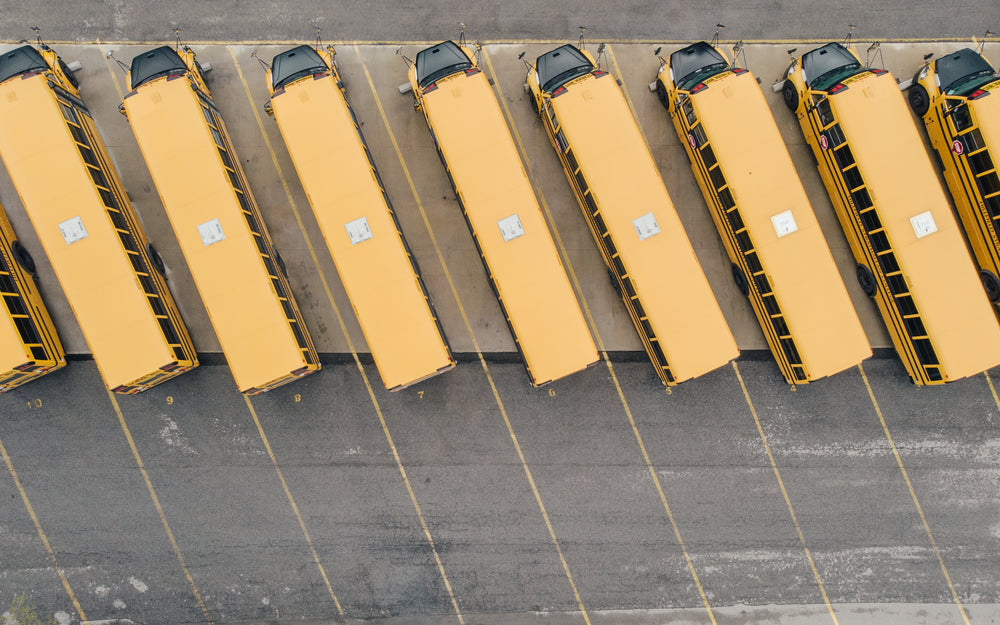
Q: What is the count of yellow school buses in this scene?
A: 9